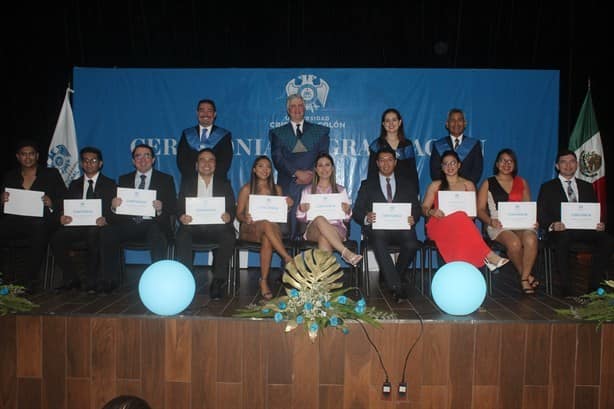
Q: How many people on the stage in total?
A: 14